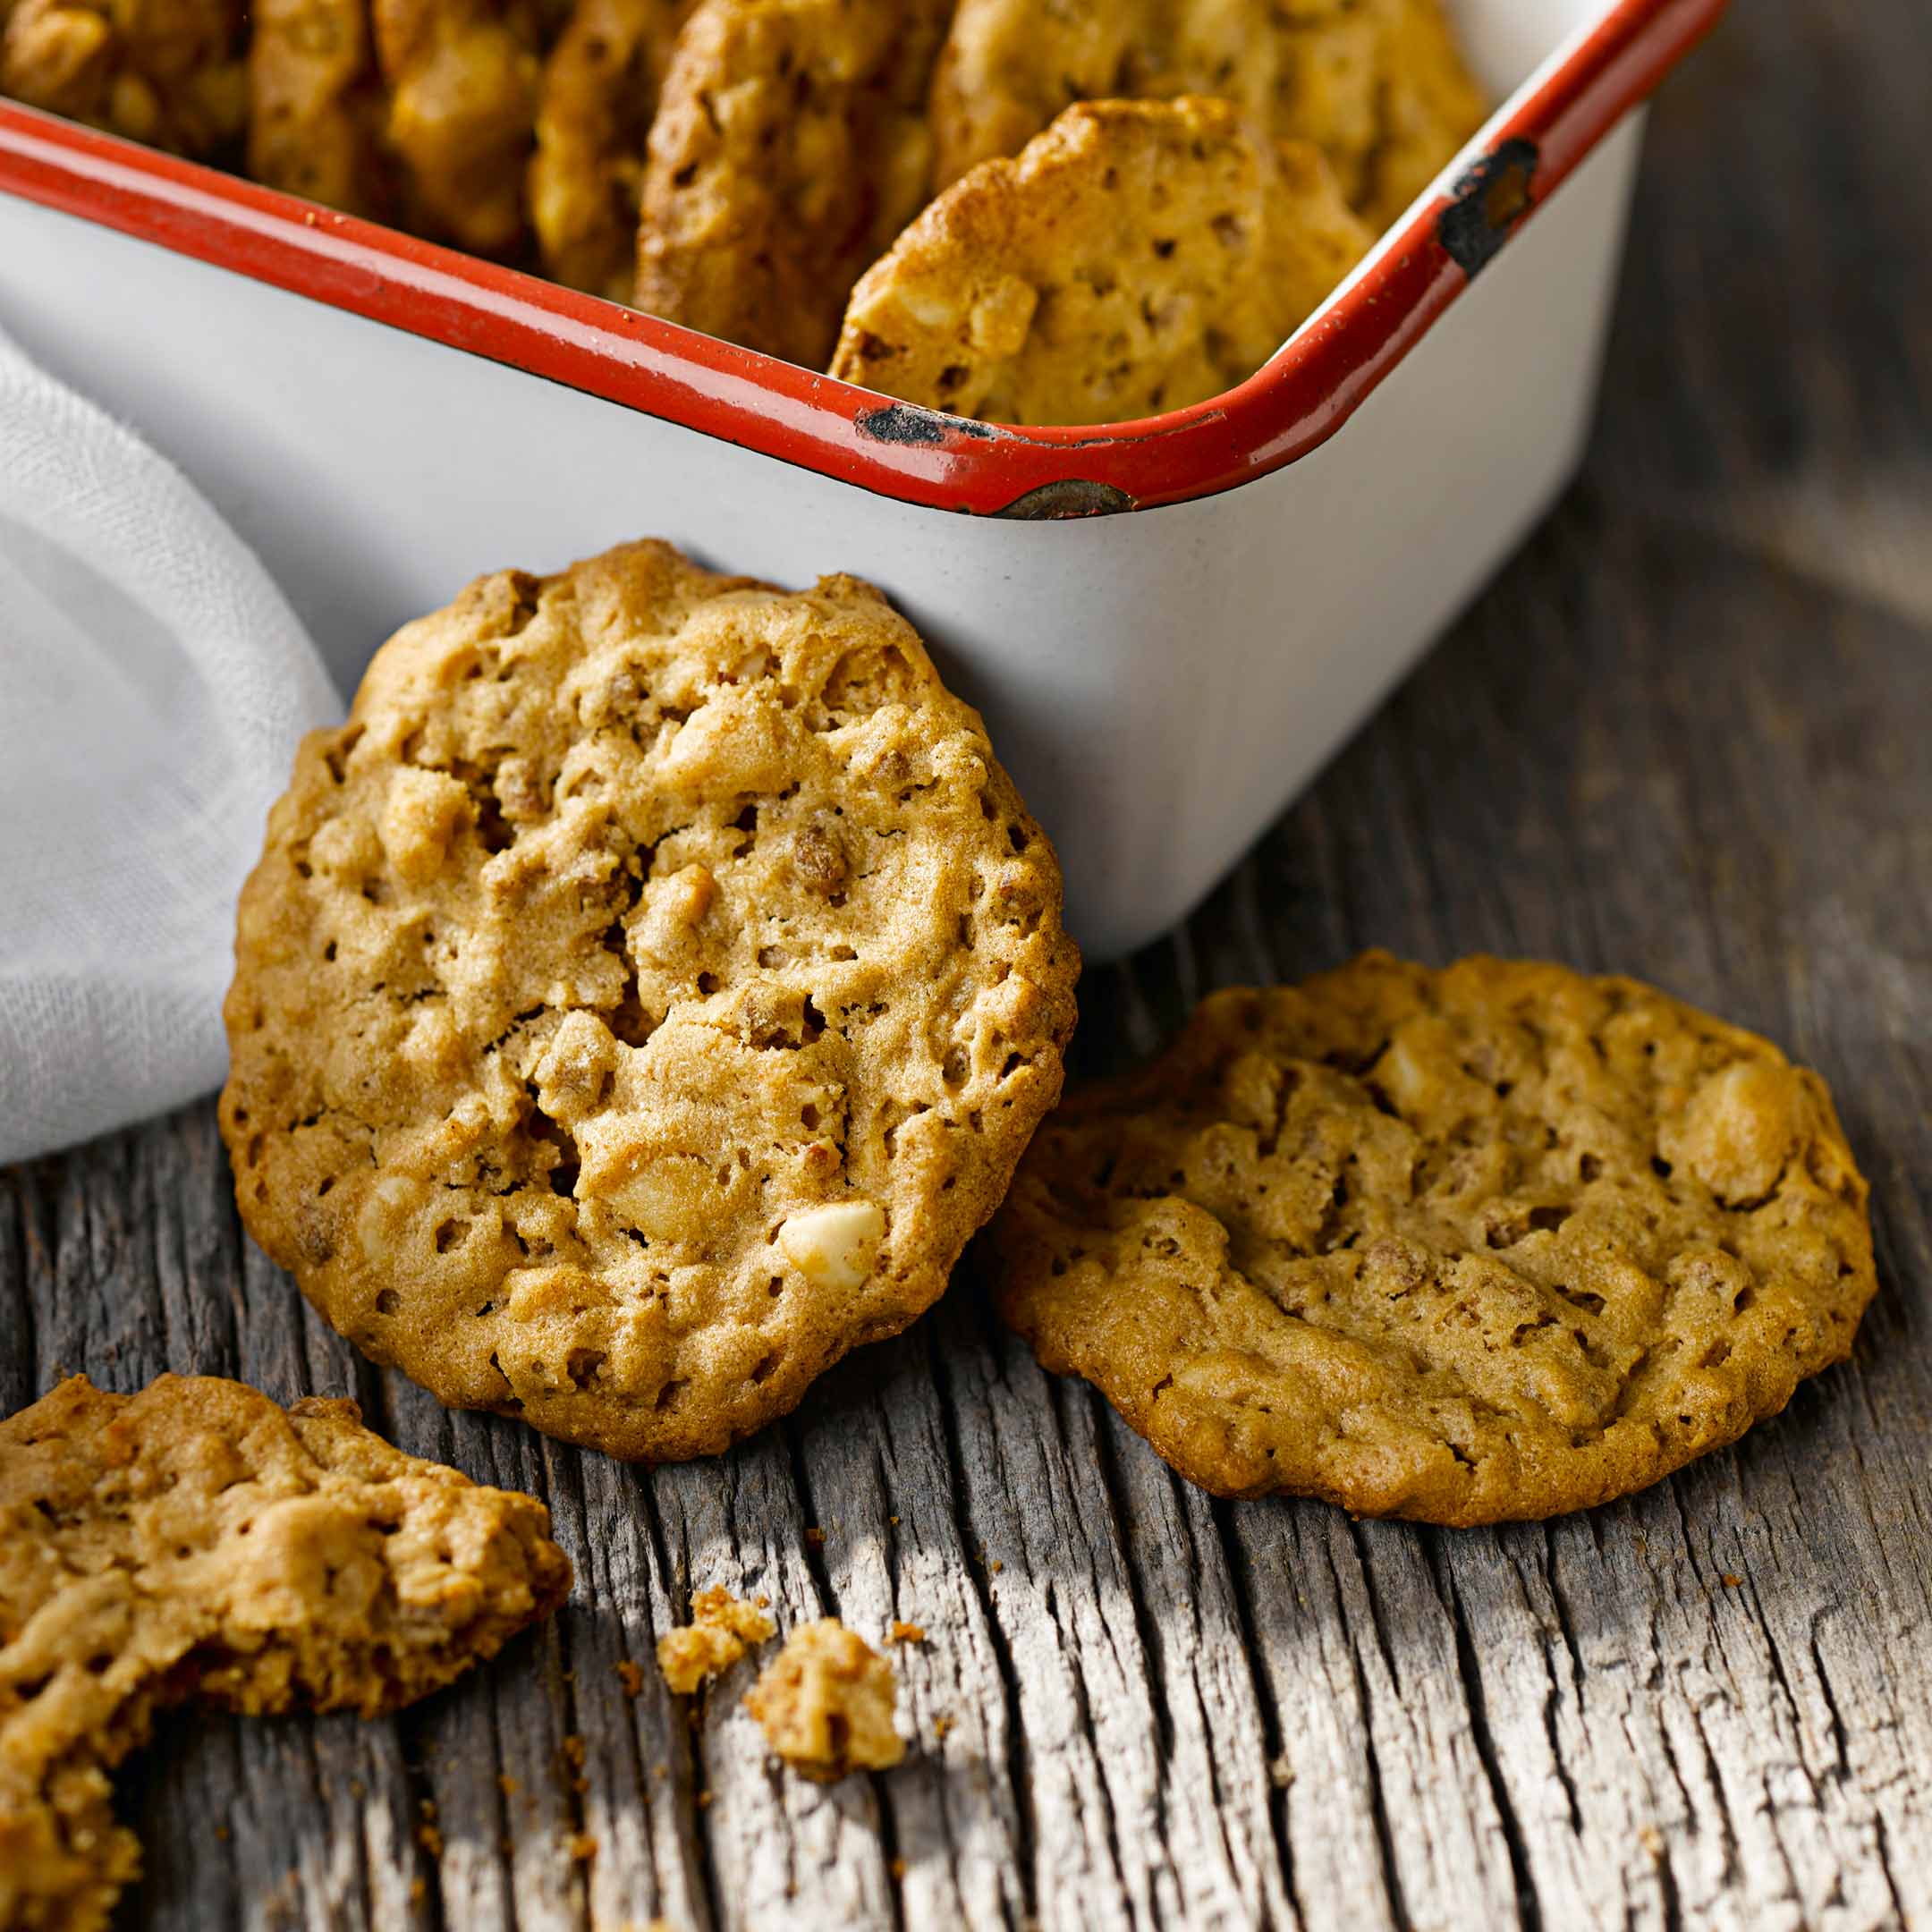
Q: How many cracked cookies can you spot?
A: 1